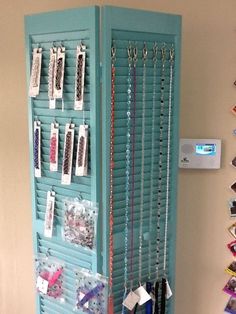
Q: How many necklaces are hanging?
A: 7